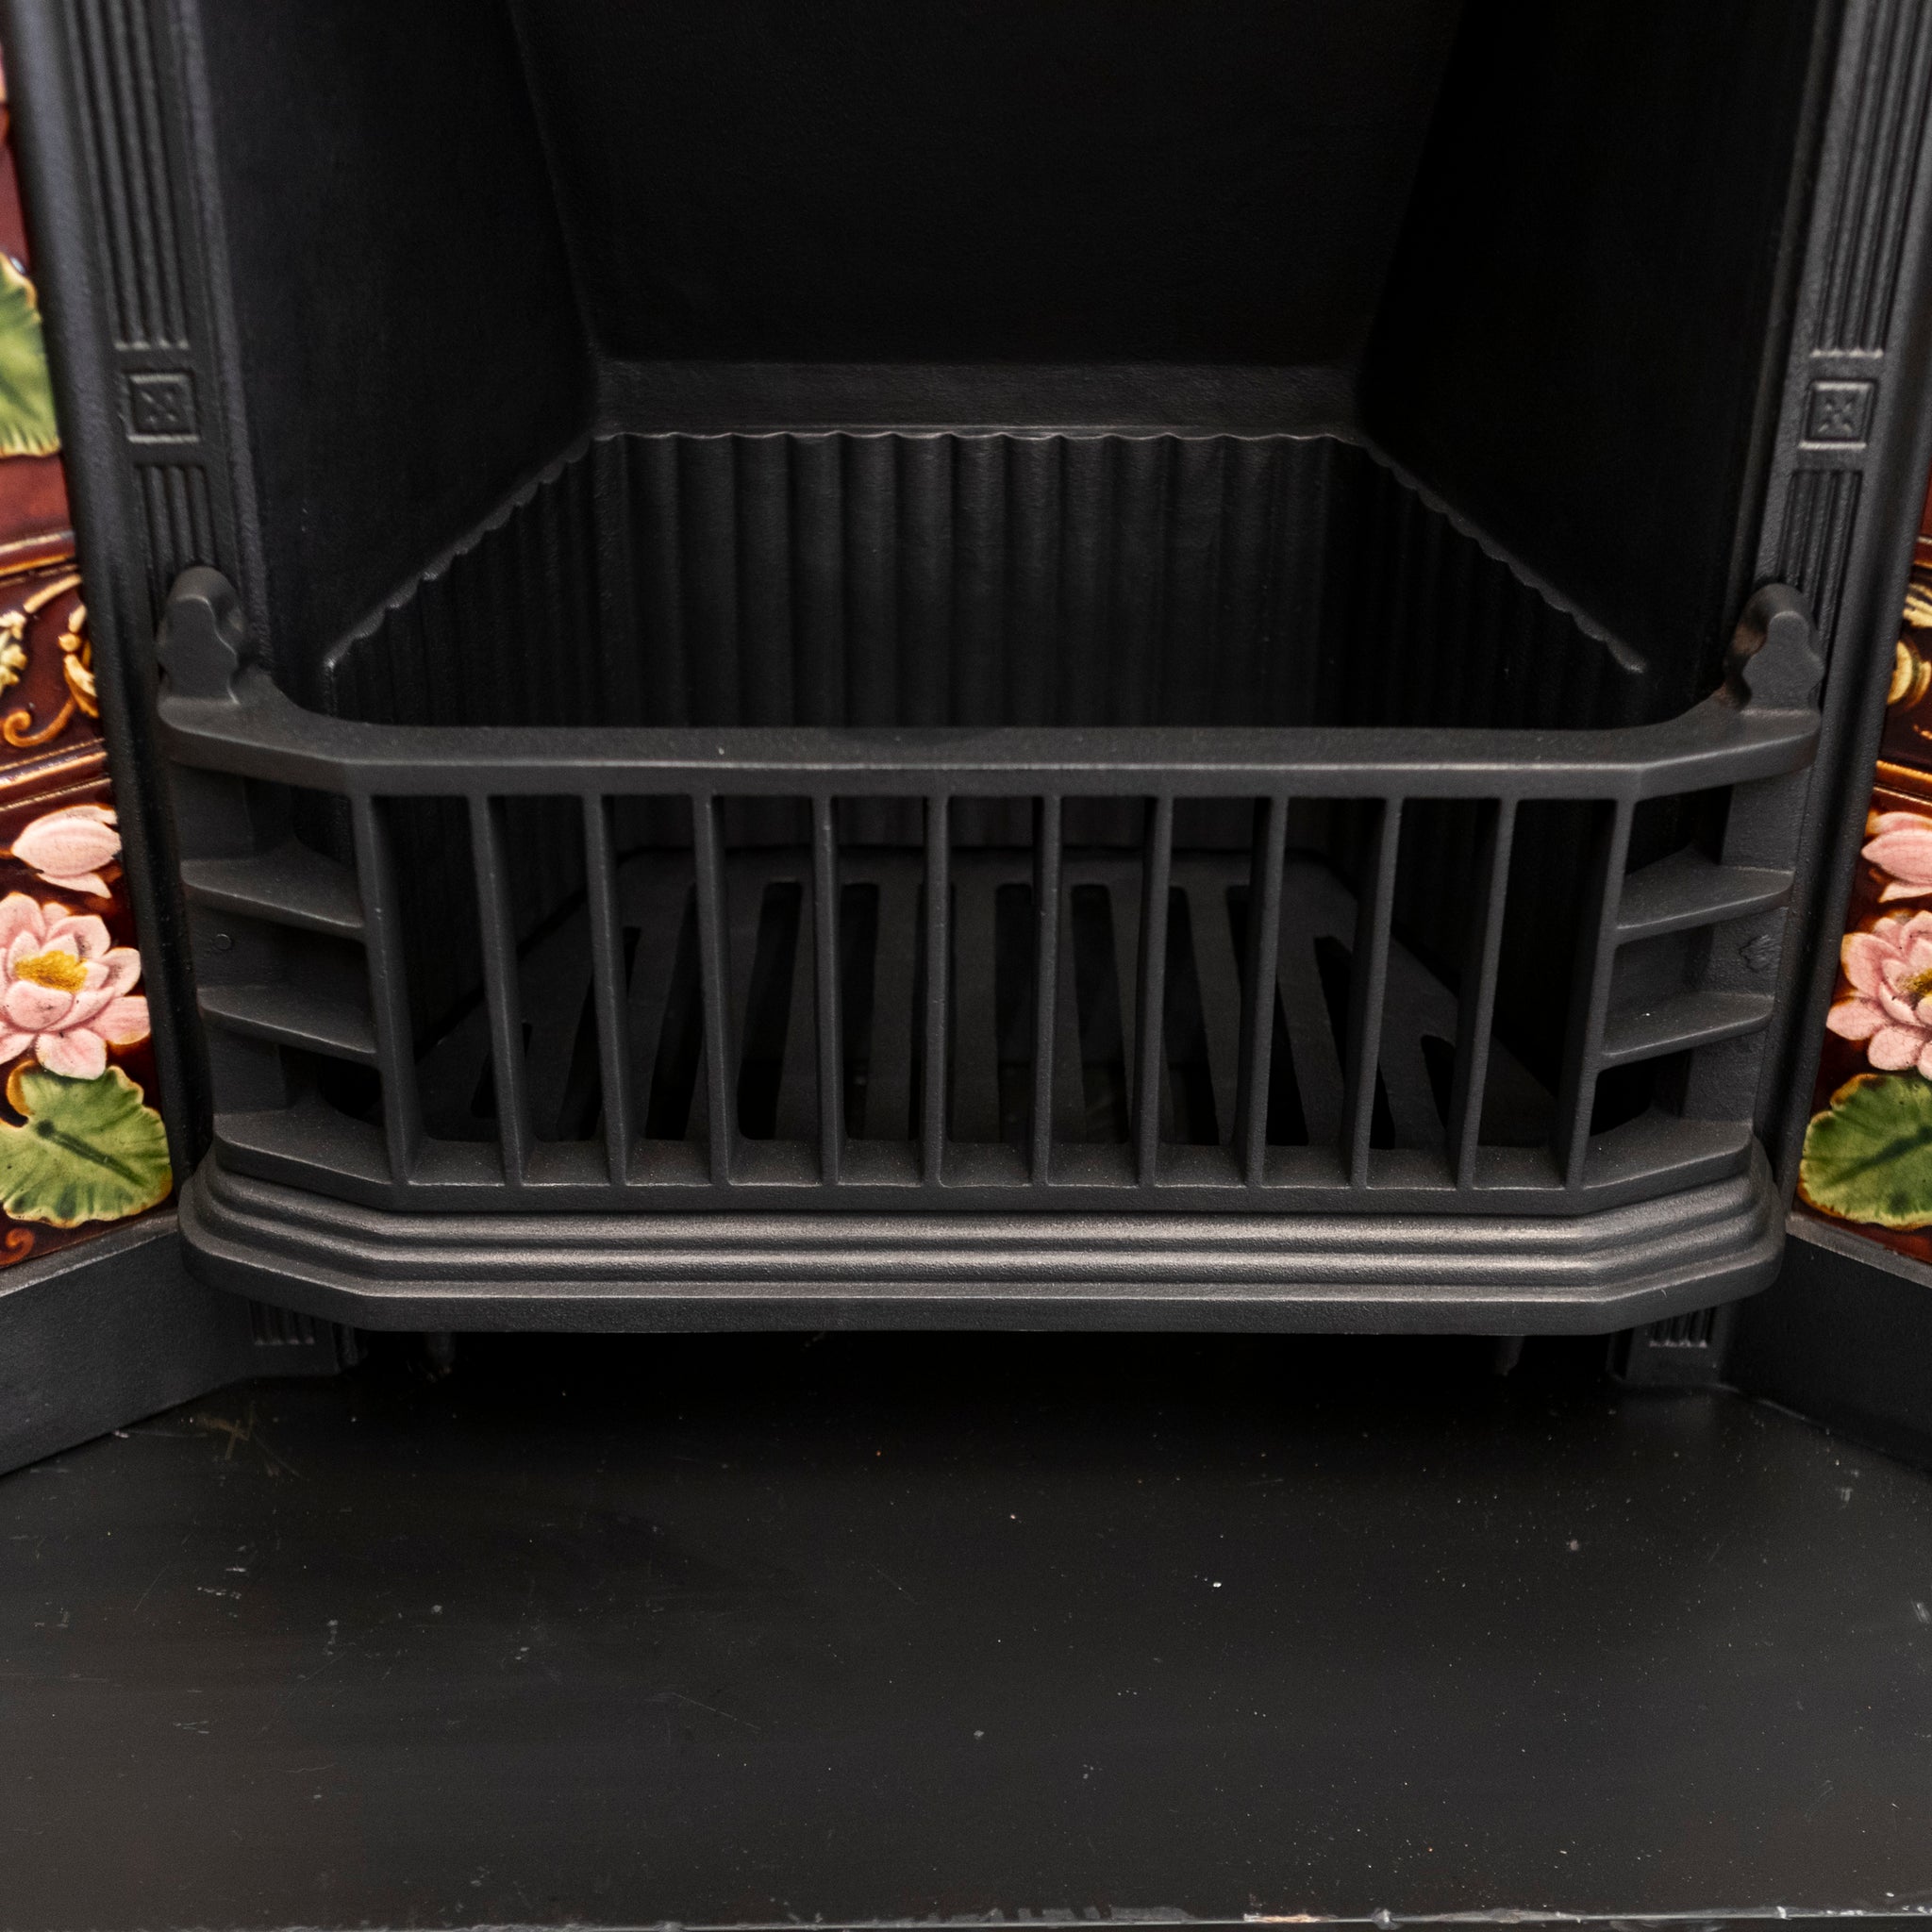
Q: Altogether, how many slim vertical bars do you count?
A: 12